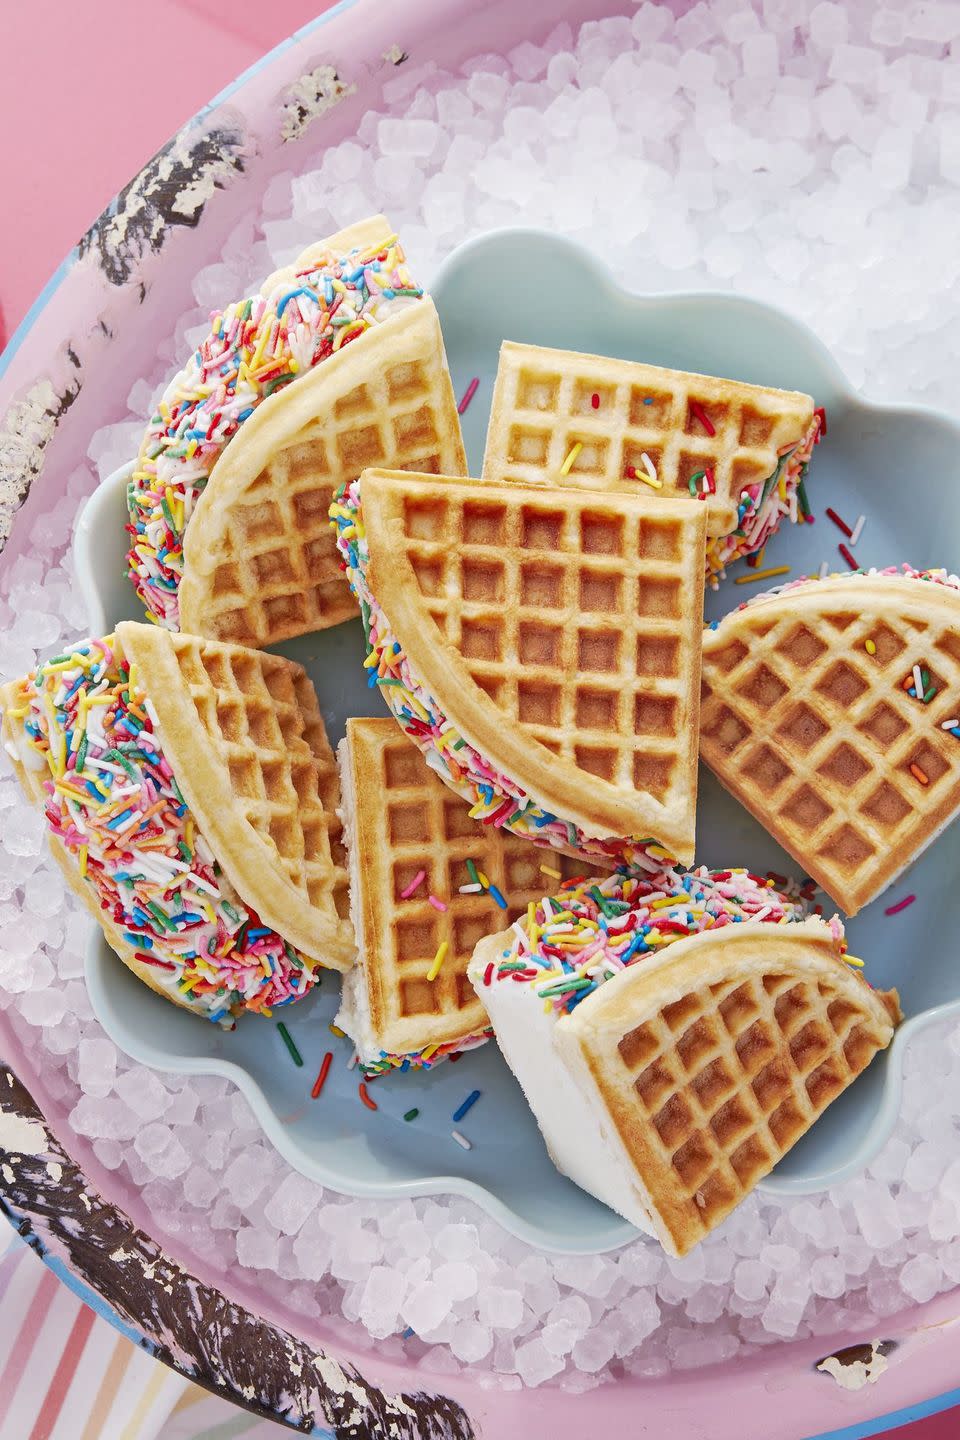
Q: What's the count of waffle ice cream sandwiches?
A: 7